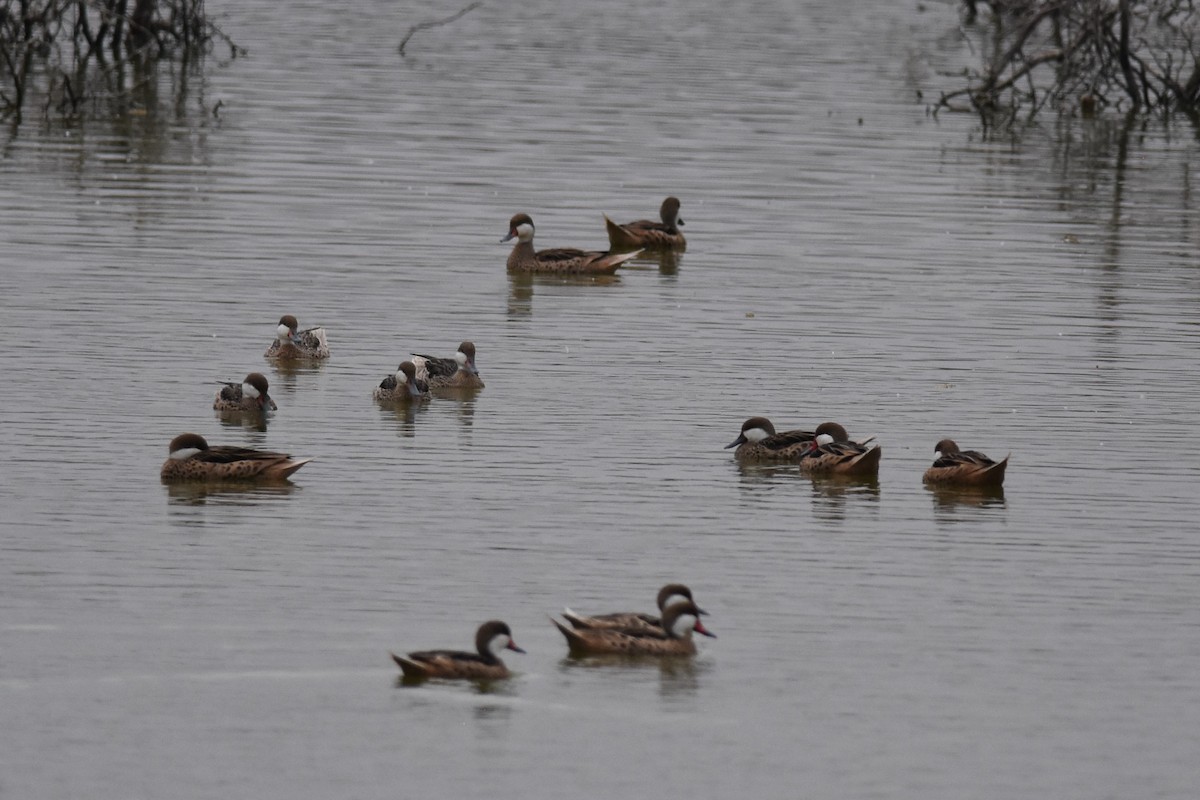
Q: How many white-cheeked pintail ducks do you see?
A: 13